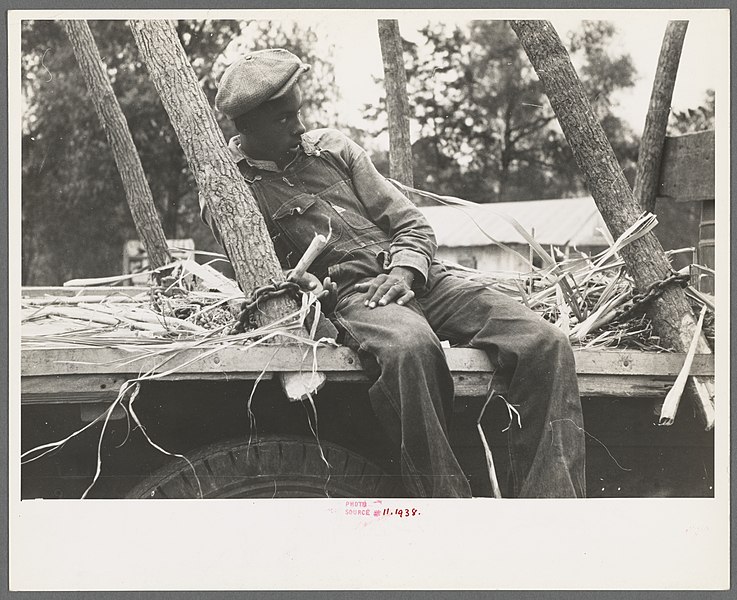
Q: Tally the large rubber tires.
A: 1